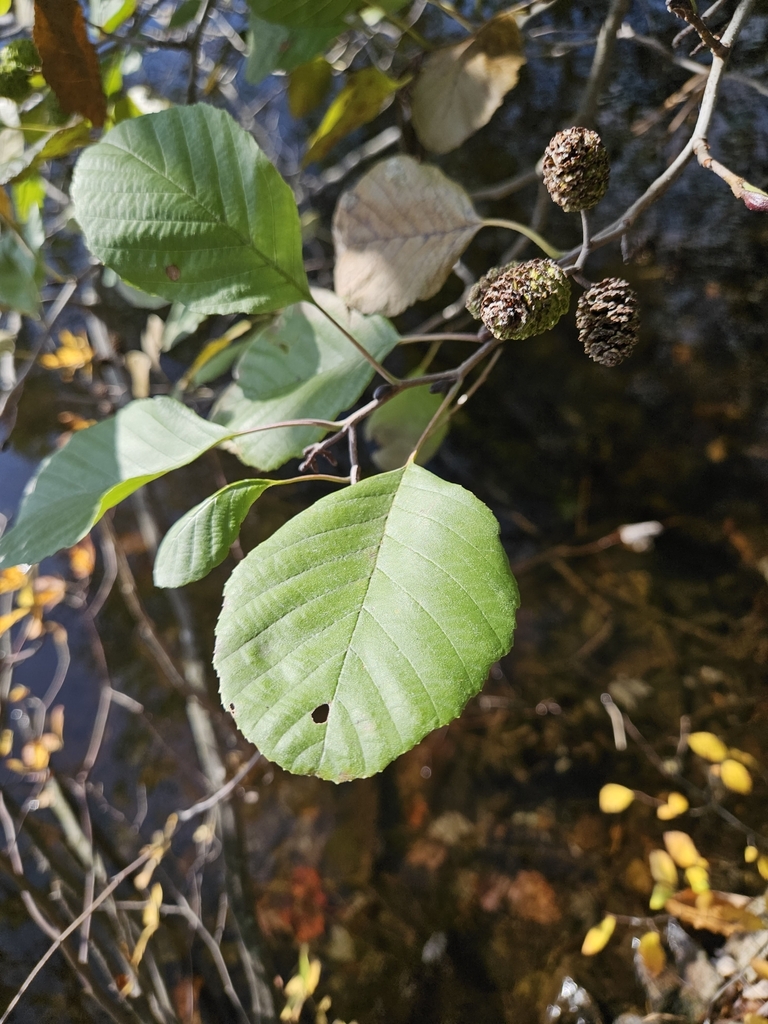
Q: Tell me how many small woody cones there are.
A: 3